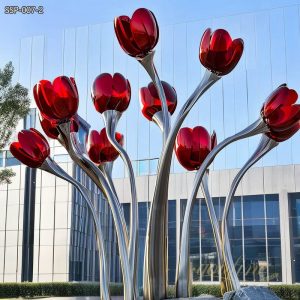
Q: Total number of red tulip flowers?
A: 11